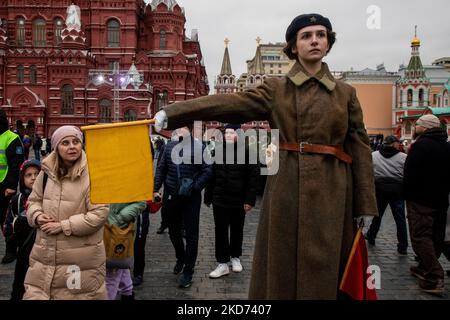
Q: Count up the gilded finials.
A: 3